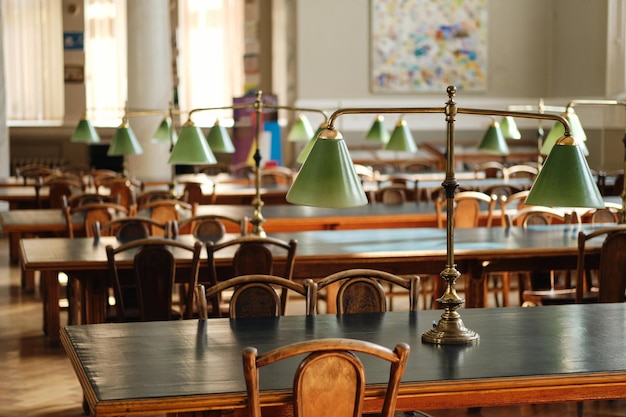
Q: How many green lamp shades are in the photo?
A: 15